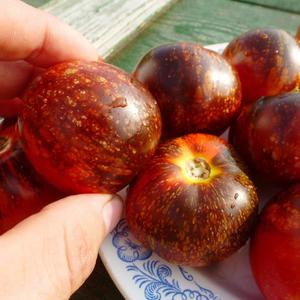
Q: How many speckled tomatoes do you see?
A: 7